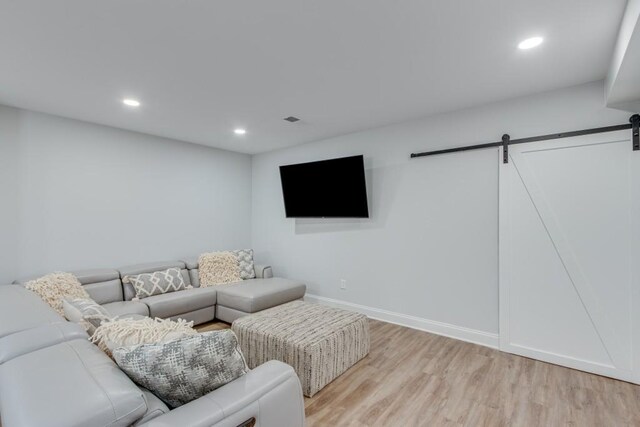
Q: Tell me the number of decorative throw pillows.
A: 7